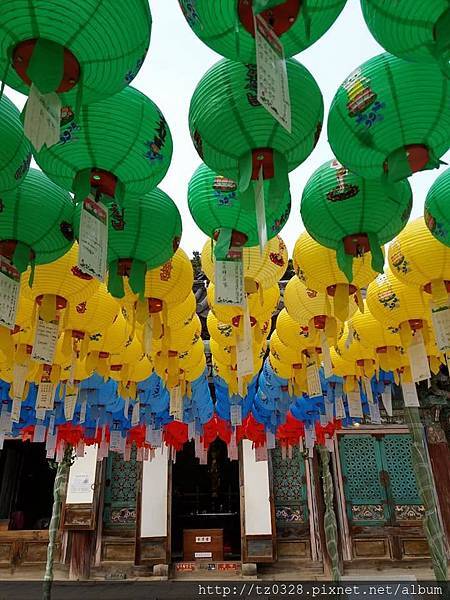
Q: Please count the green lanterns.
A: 12